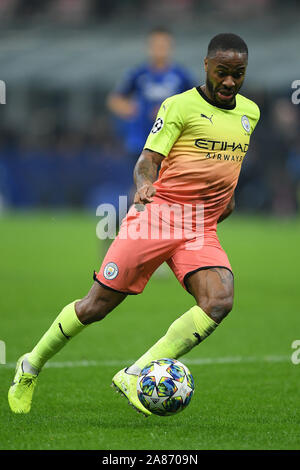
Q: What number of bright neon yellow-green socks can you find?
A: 2